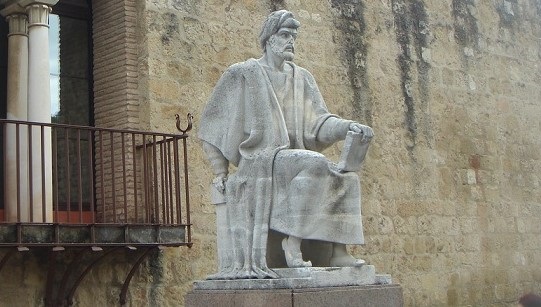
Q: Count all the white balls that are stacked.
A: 0